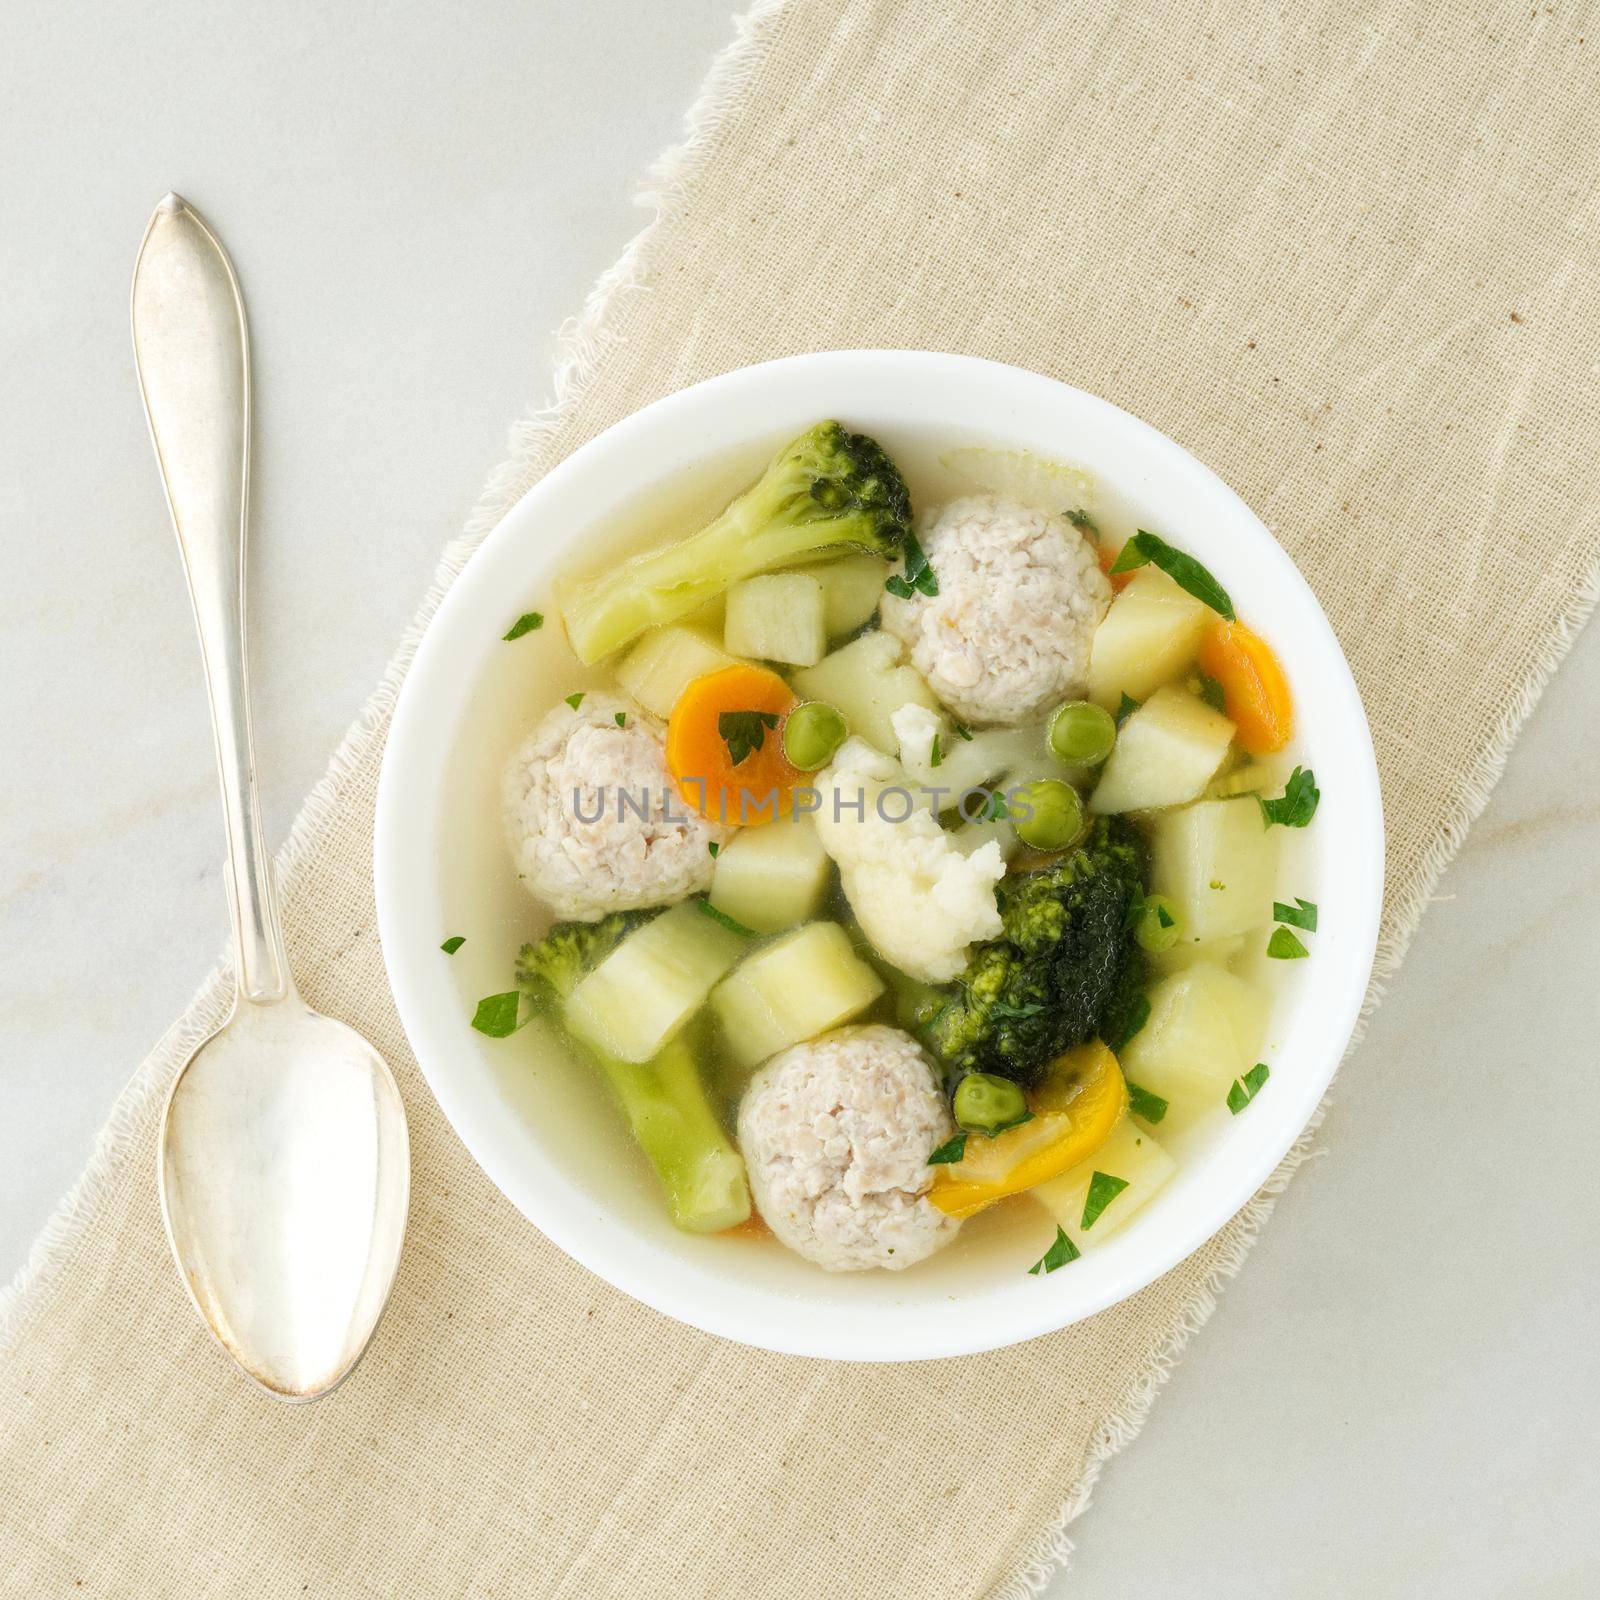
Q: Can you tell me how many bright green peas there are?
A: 5